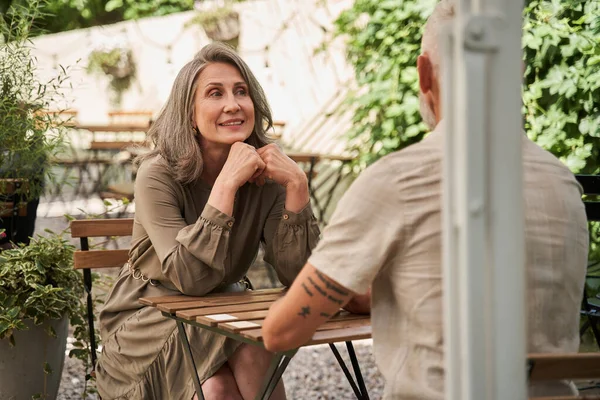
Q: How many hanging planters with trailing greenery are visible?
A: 2